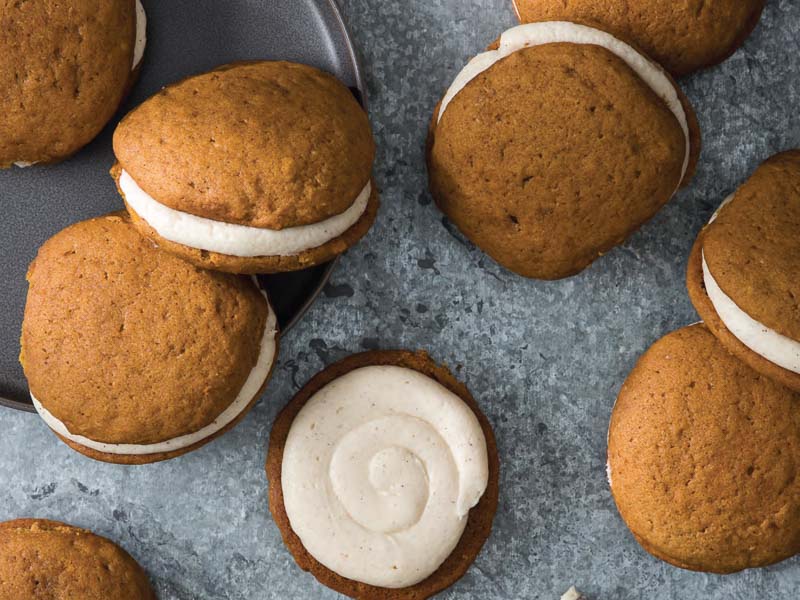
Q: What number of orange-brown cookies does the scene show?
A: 9